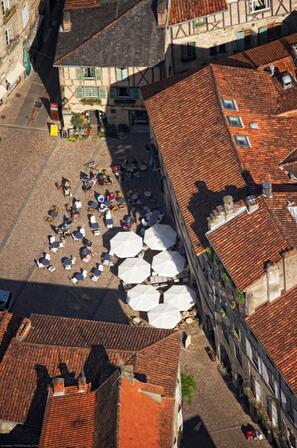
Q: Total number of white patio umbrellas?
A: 7